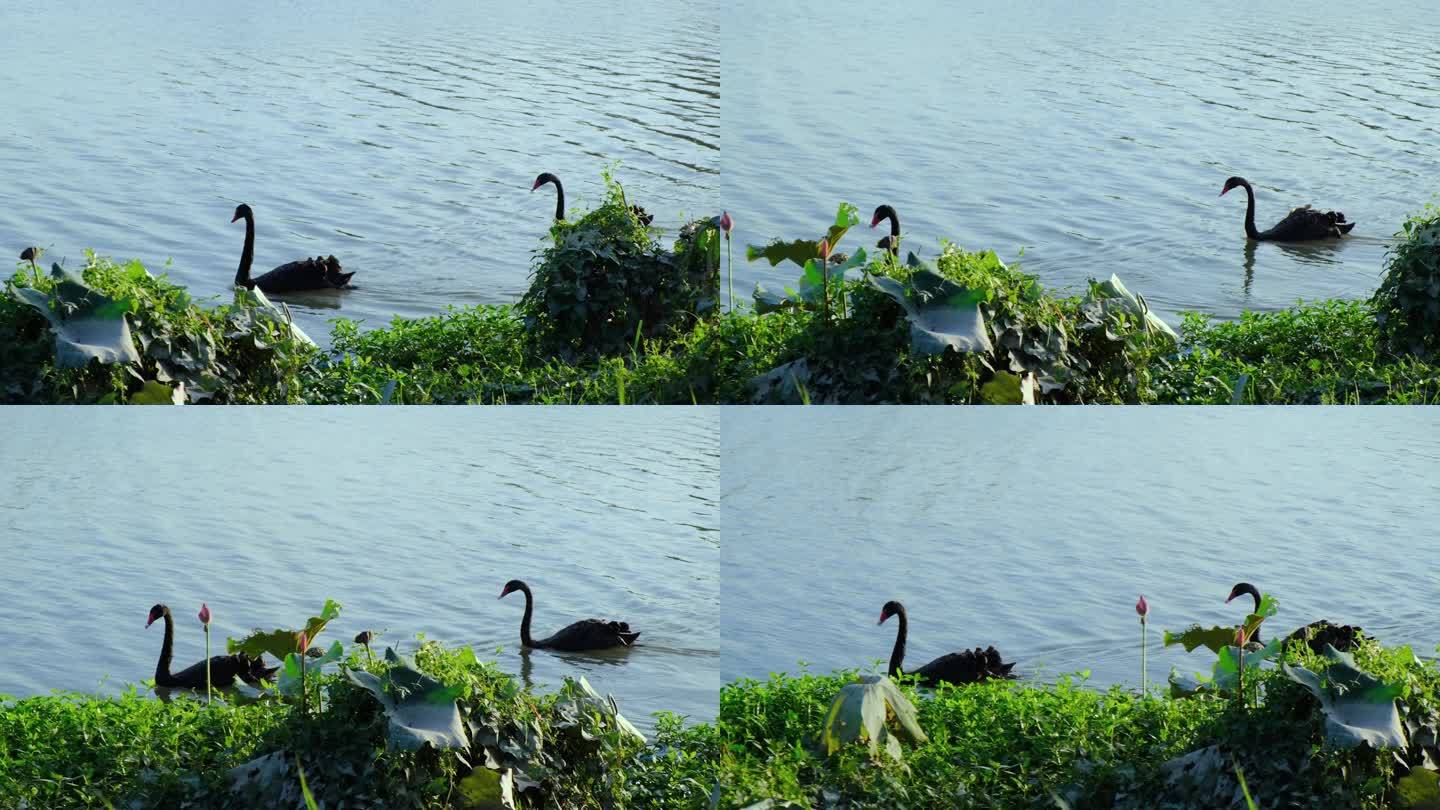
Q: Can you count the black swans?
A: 8